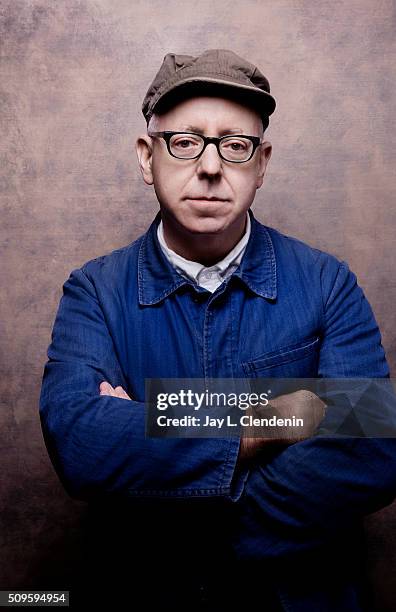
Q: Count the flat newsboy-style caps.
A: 1